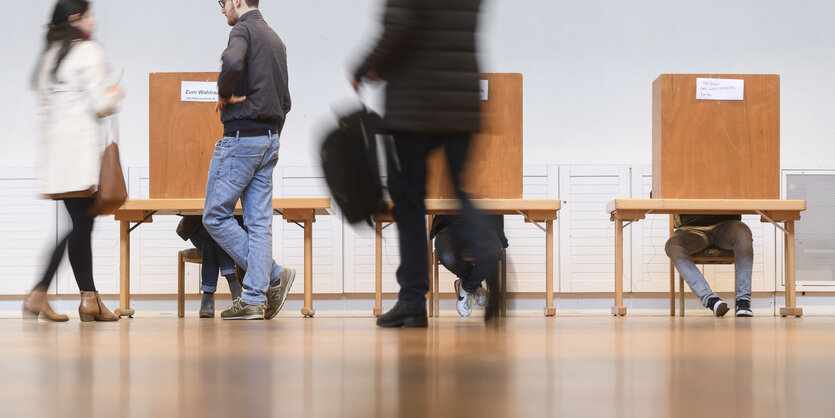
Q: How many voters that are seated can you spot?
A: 3